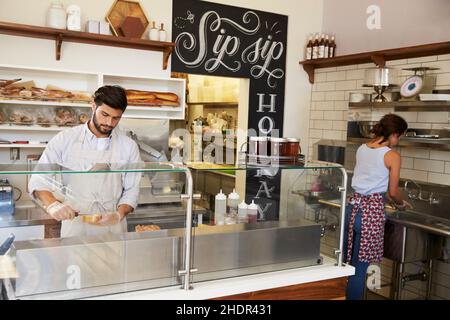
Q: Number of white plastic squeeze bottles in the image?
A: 4